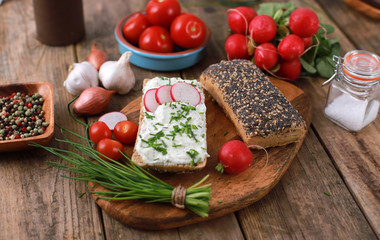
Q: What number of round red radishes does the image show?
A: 9